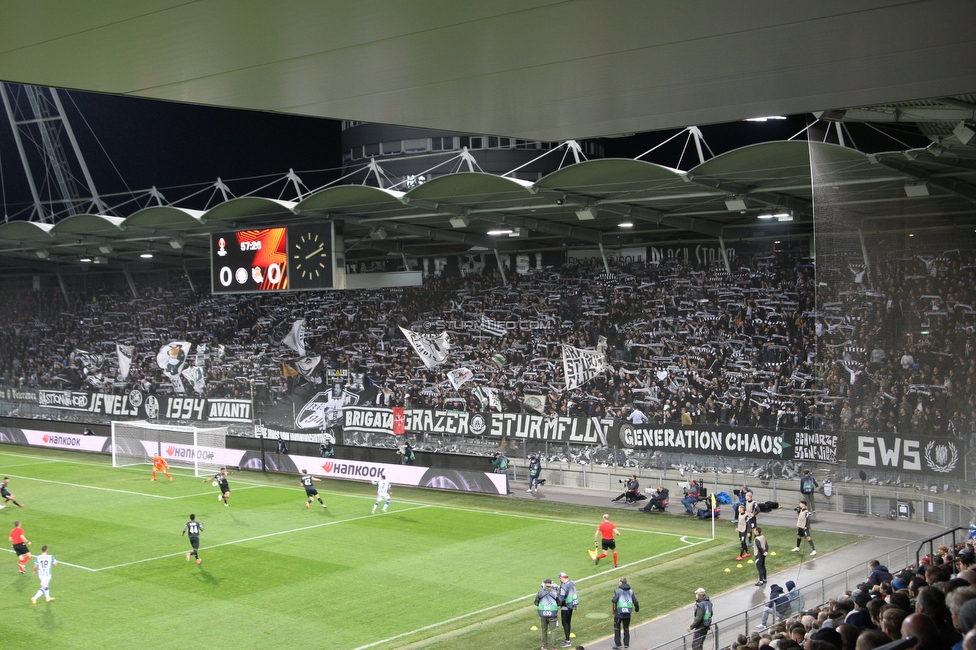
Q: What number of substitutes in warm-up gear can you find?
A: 4